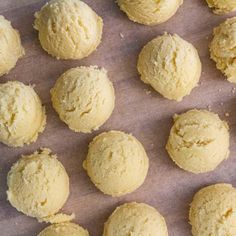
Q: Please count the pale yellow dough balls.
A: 14